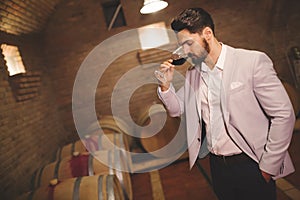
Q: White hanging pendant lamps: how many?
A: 1